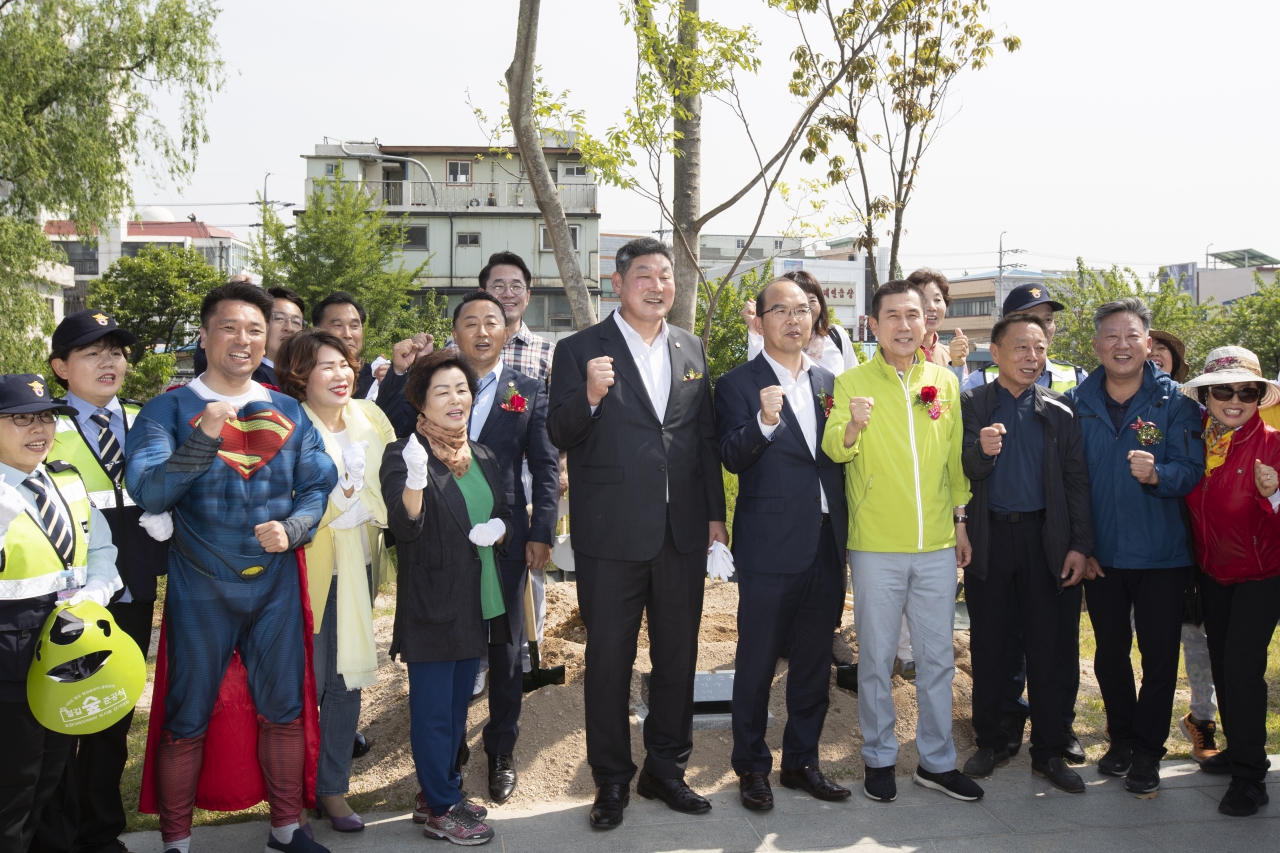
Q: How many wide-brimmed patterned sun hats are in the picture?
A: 1